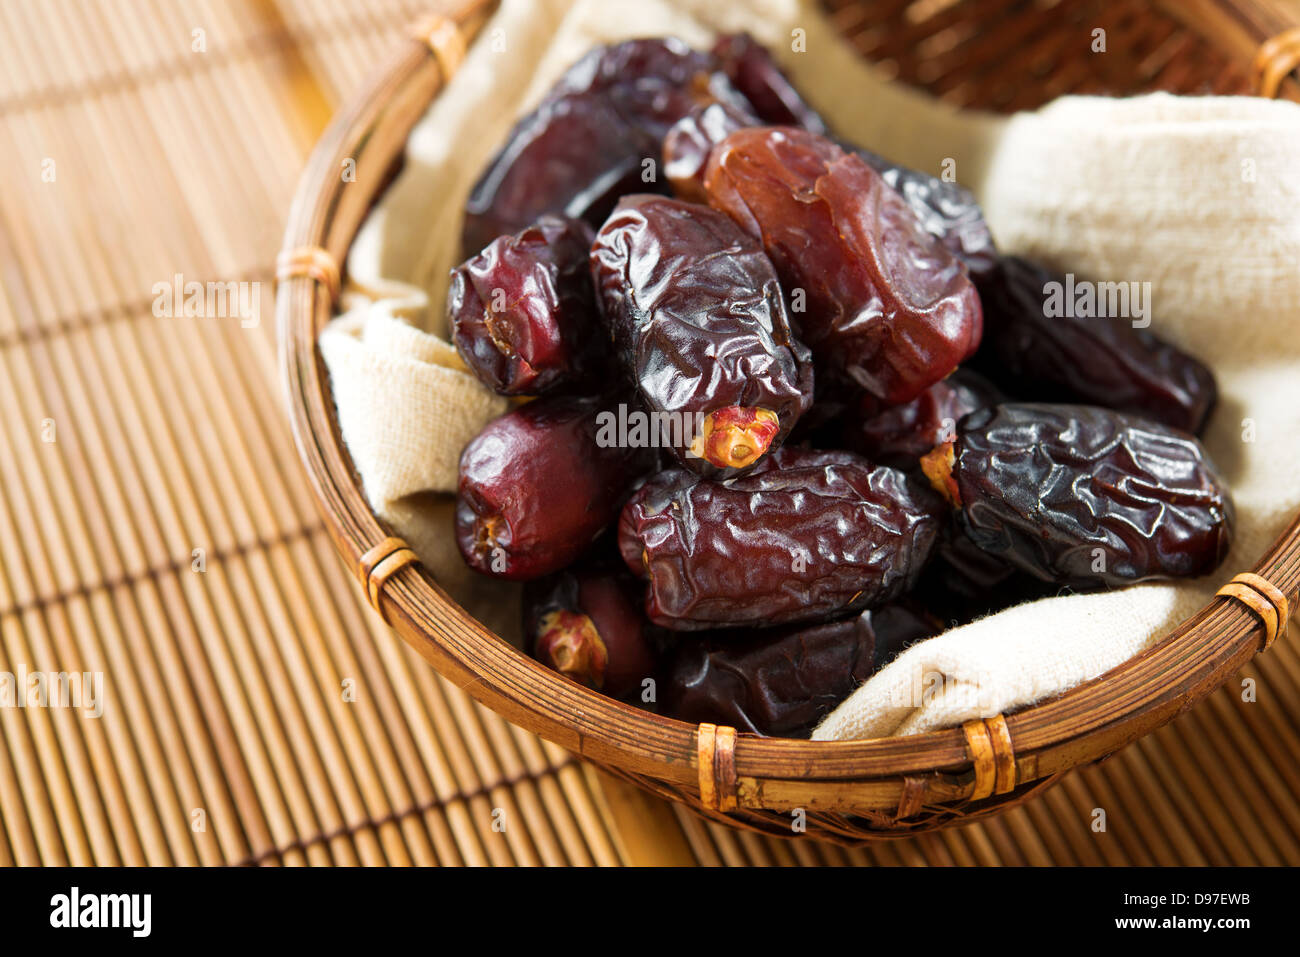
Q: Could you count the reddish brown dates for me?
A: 1